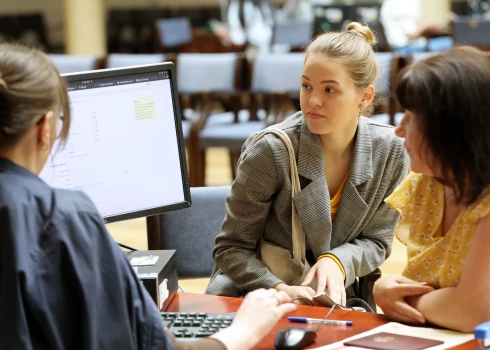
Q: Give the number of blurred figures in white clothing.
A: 2